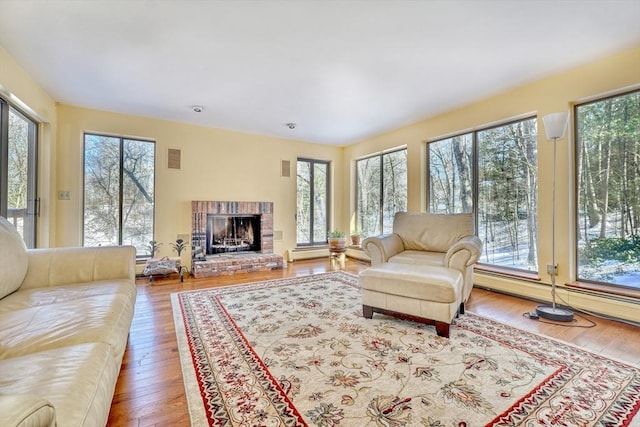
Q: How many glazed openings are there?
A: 6